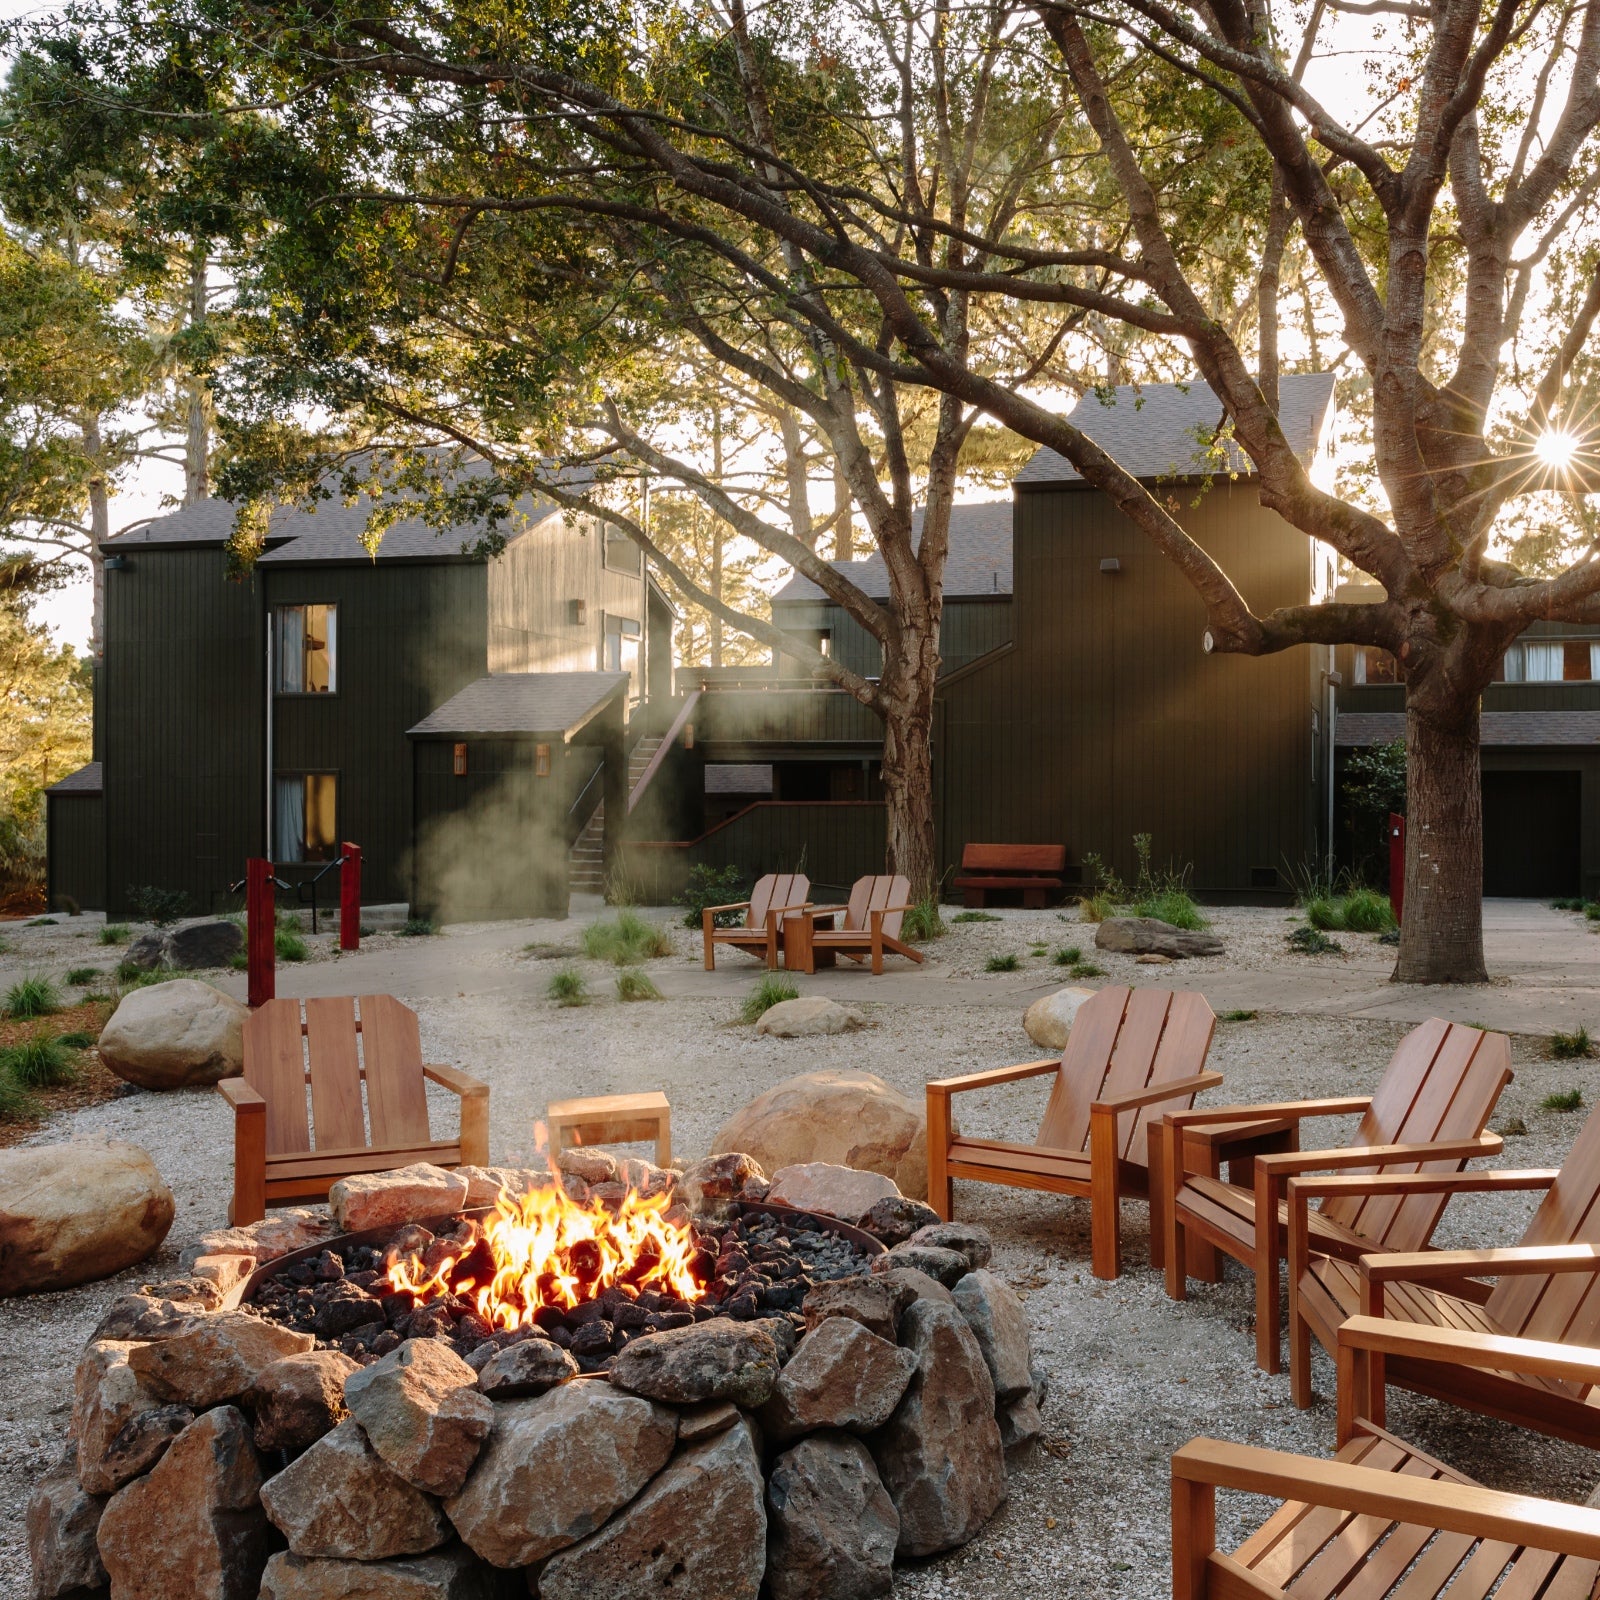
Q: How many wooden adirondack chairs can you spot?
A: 7